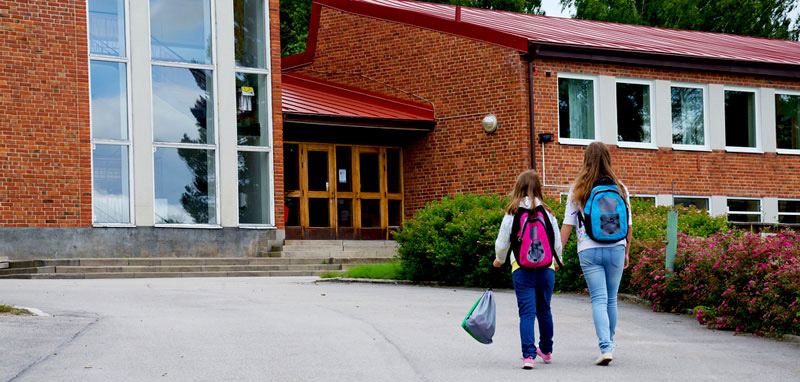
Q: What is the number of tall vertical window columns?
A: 3